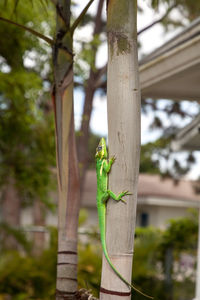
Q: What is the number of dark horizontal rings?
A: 5